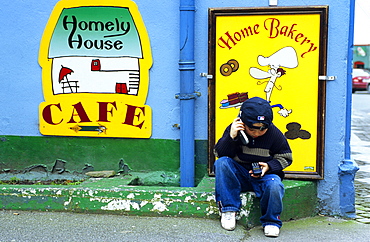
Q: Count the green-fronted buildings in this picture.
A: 1